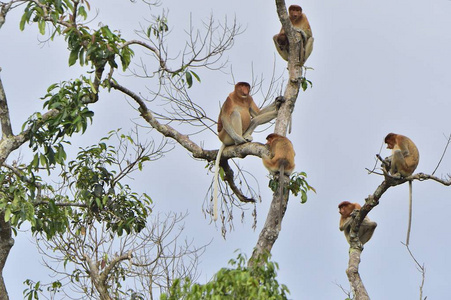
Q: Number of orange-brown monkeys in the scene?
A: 5